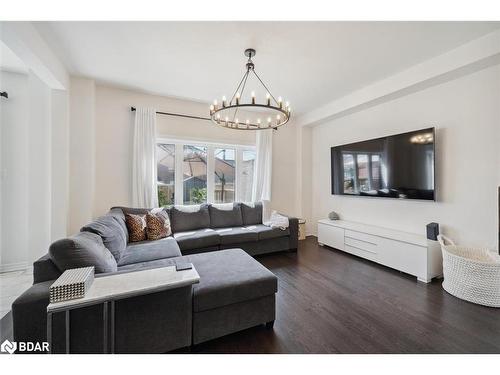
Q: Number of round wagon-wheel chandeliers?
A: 1